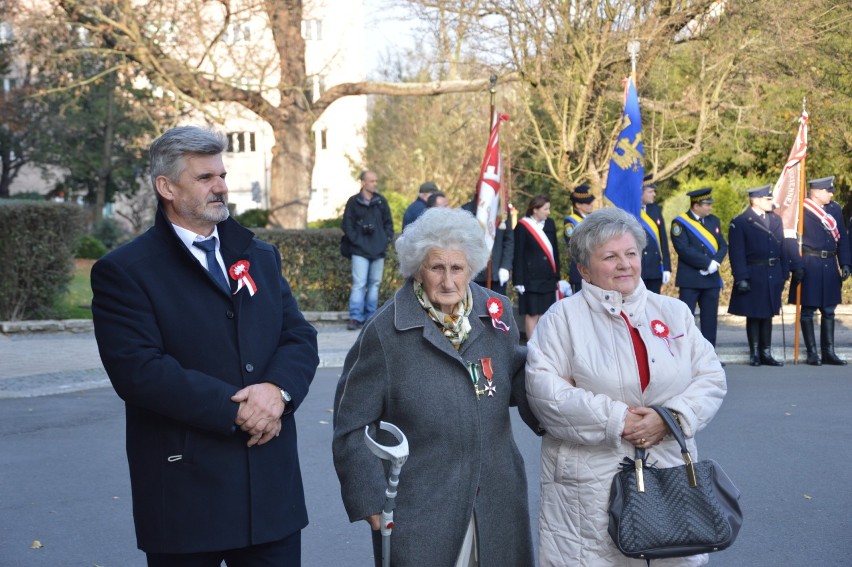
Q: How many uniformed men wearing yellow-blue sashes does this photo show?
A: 3